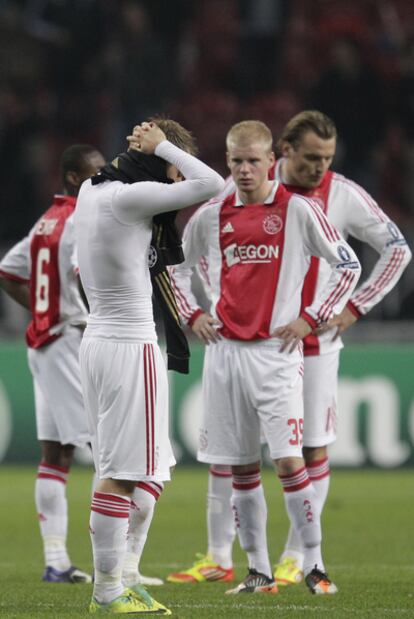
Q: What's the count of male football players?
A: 4